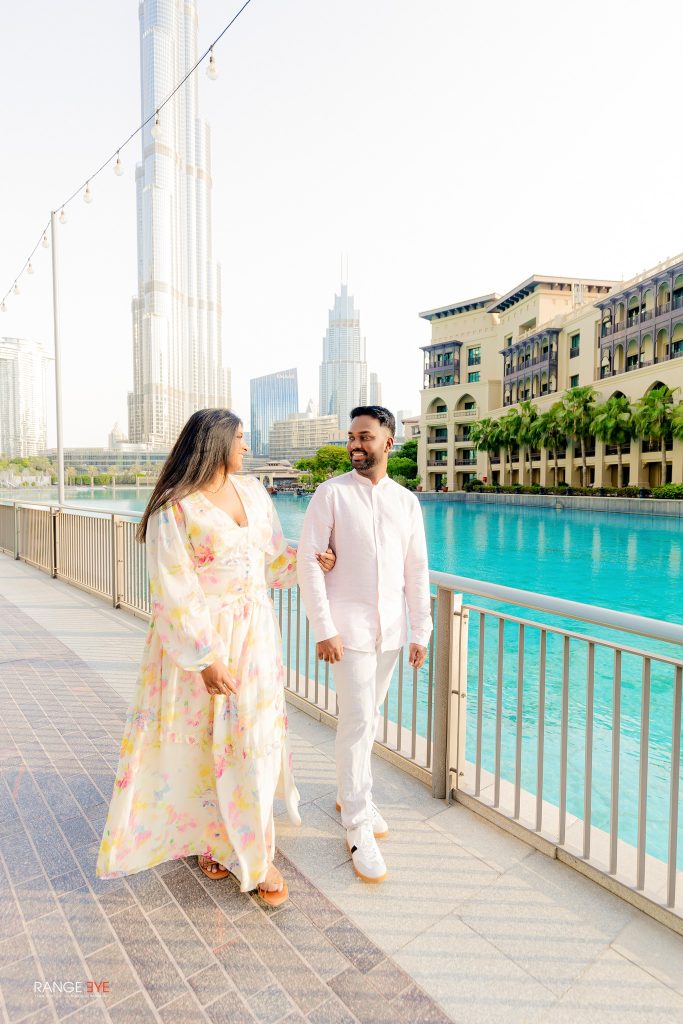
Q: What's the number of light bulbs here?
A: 9